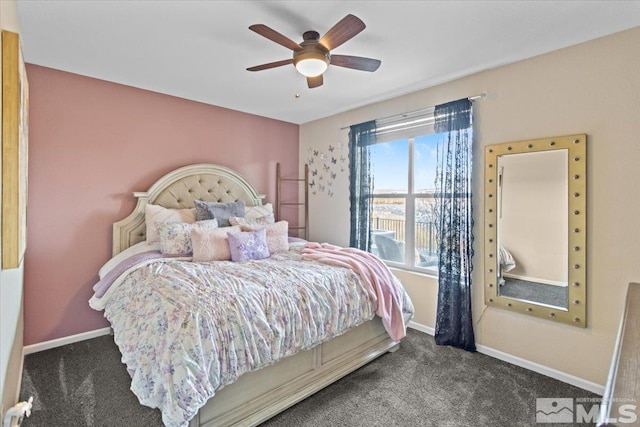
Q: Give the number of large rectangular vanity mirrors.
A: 1